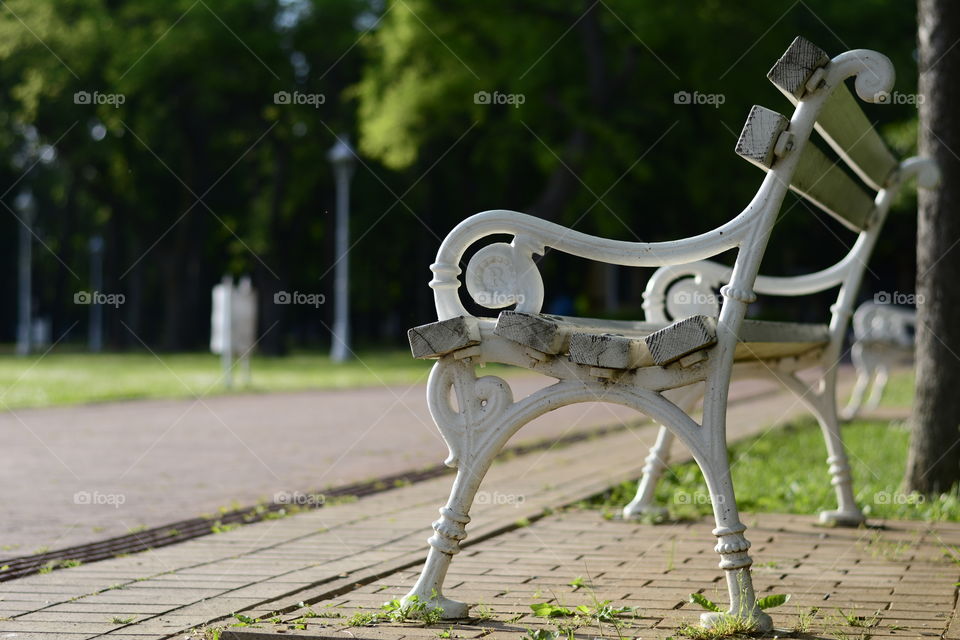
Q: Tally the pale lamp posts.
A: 3